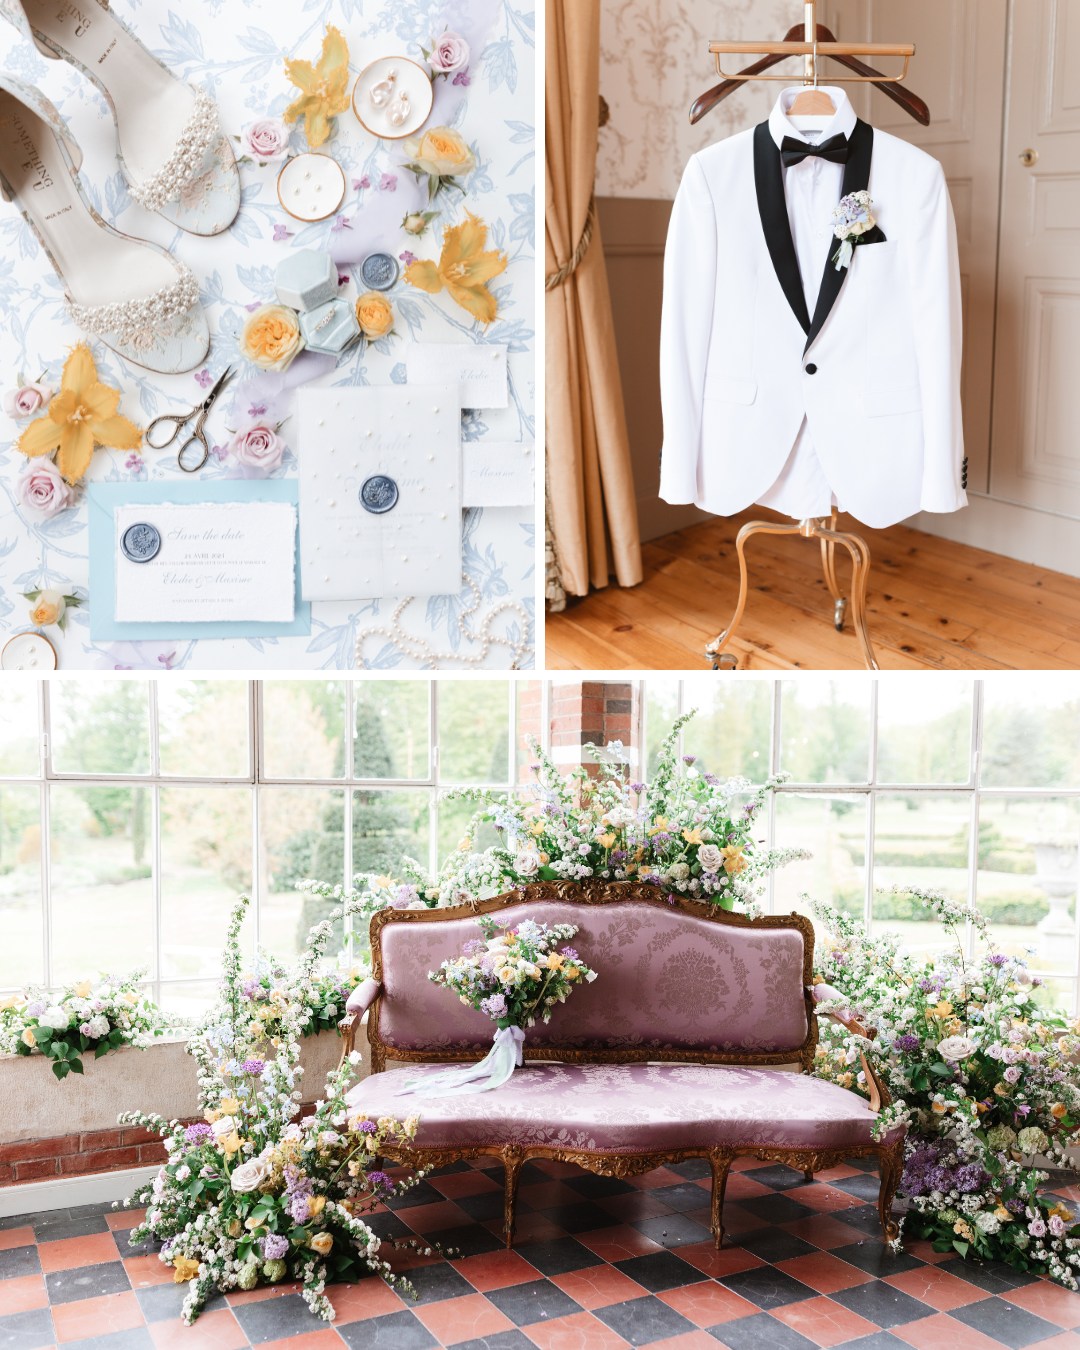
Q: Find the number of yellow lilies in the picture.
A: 3